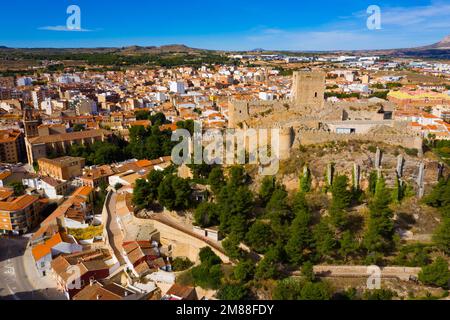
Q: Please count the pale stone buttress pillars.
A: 6